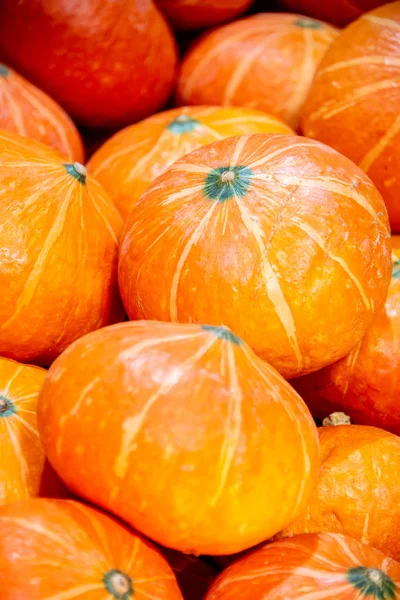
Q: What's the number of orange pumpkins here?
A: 15